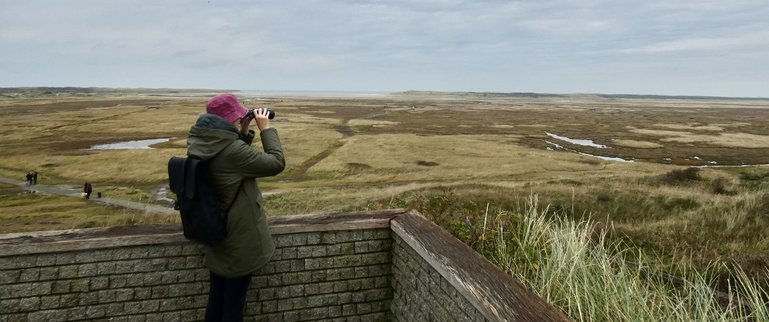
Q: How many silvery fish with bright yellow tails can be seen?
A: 0